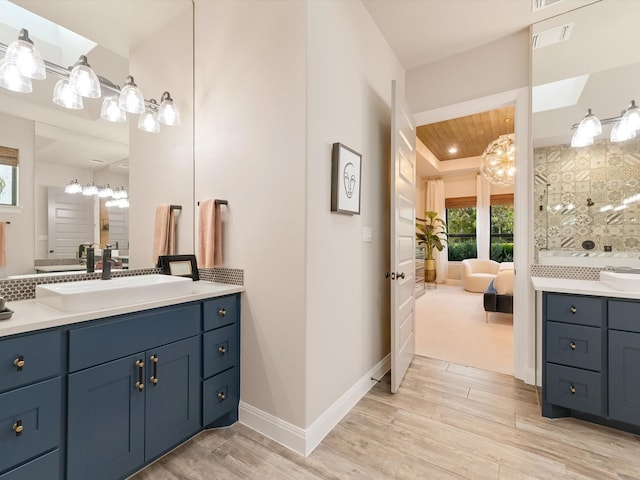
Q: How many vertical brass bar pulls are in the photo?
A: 2